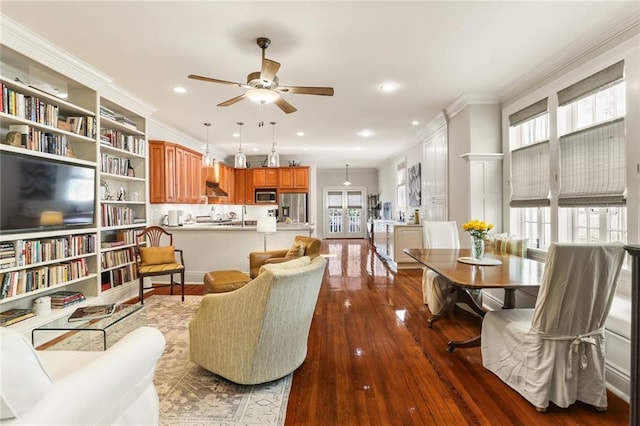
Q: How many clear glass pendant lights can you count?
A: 3